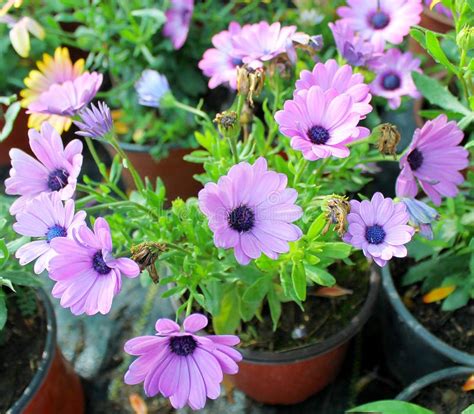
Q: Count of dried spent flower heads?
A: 5